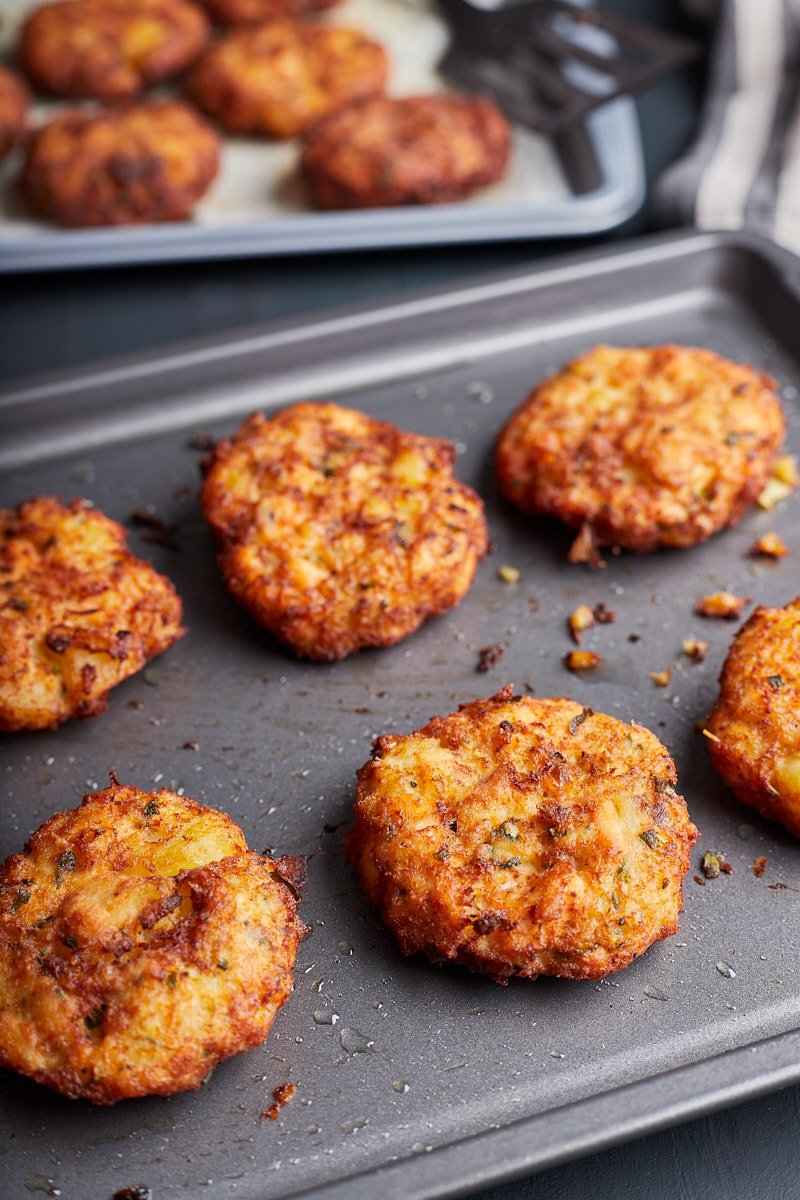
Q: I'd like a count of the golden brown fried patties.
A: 12